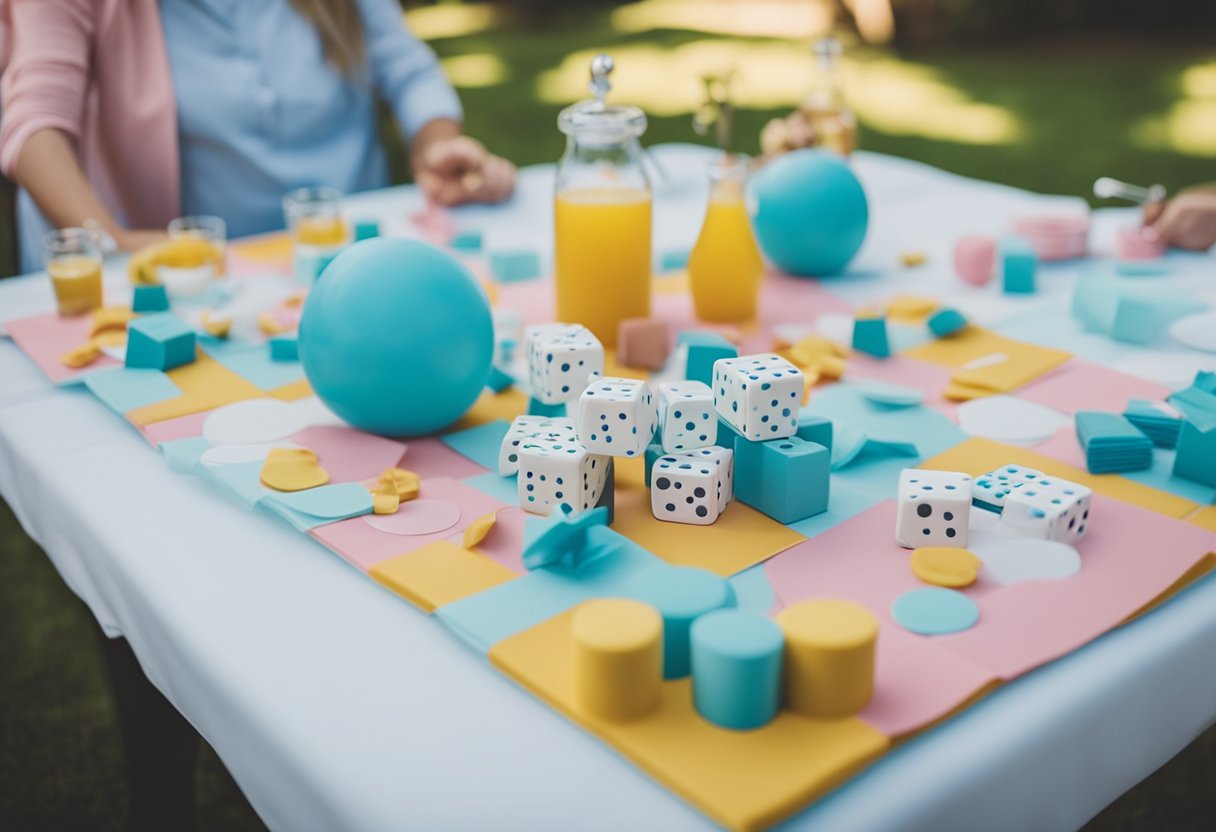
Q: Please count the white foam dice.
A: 11